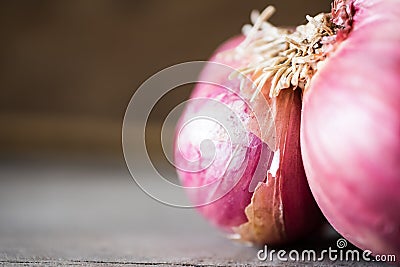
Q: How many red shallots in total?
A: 2